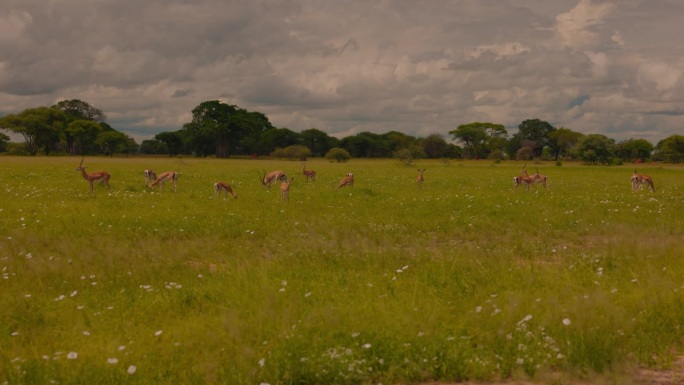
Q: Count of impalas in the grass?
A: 13